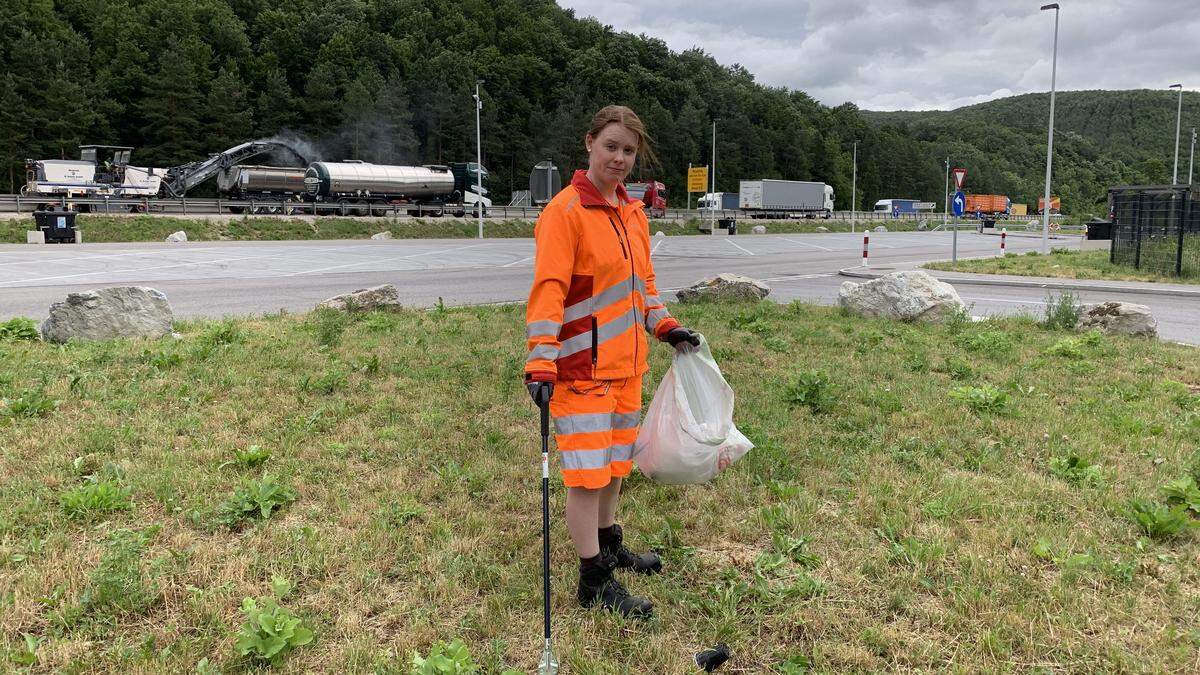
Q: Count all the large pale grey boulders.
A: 5